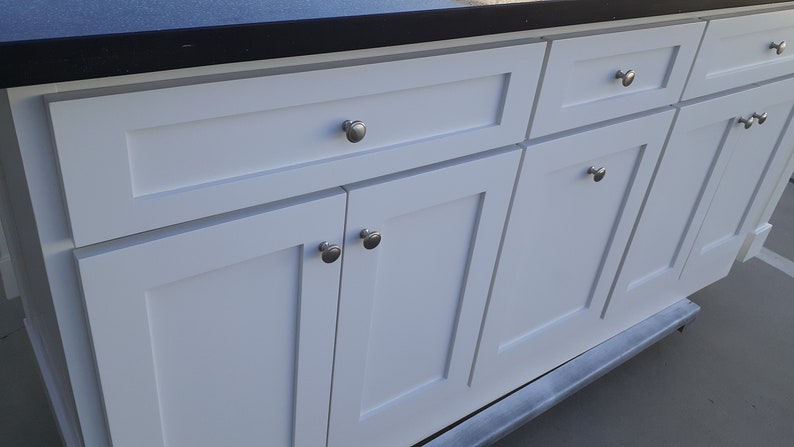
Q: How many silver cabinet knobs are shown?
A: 8